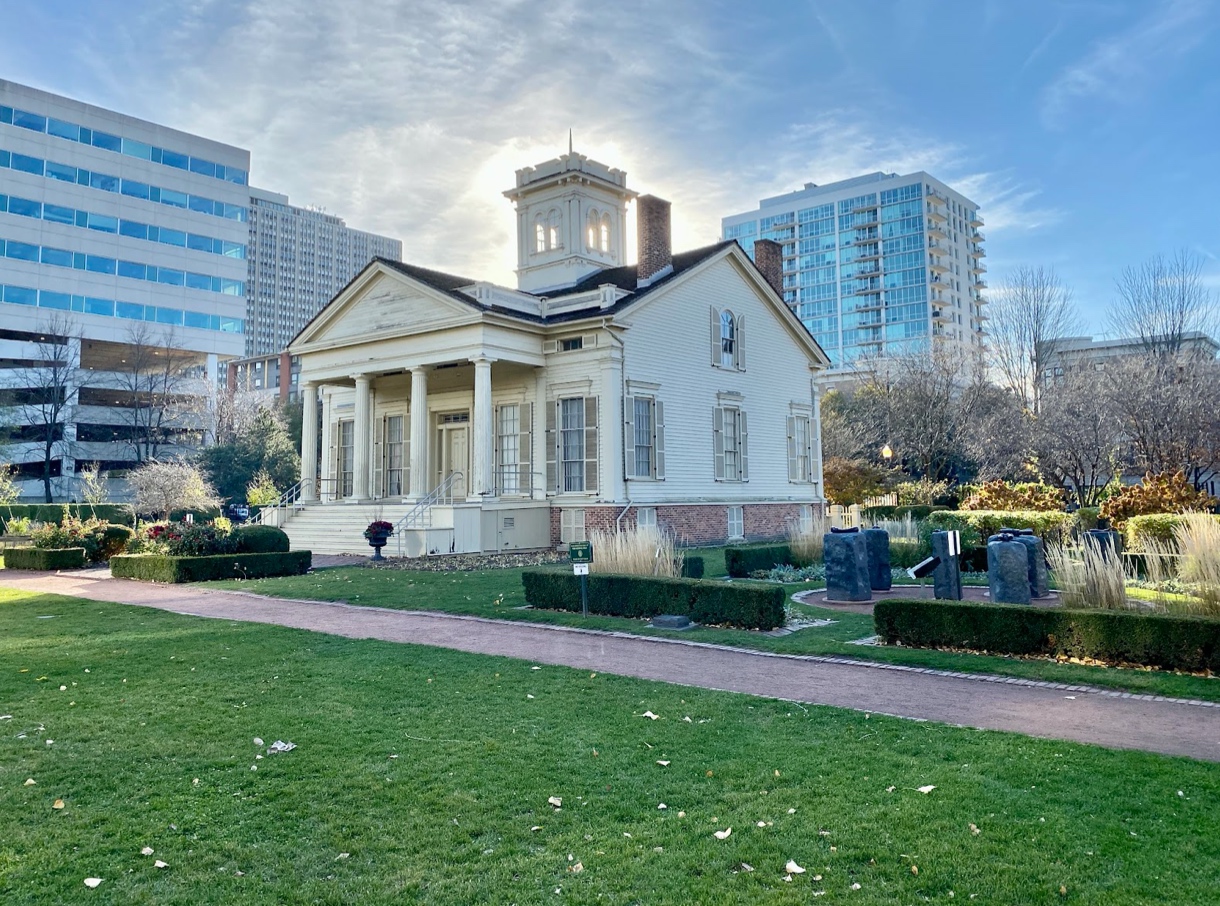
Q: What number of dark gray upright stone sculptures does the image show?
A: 6